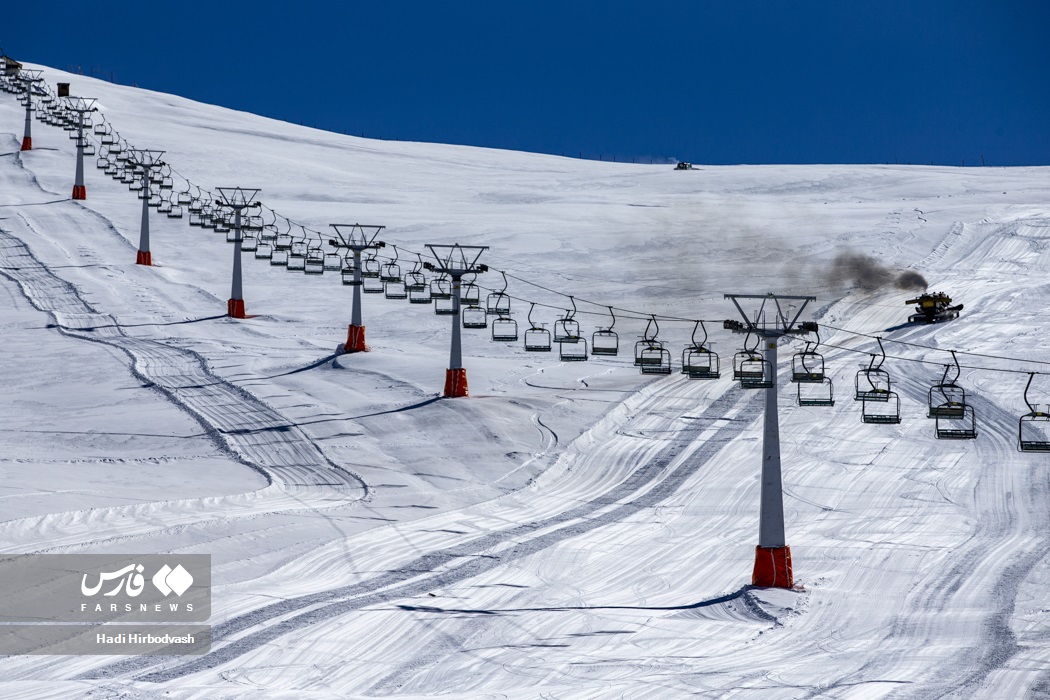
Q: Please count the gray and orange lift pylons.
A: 7